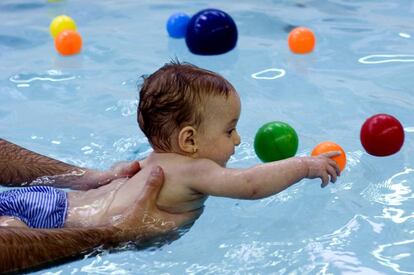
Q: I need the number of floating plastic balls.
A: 8